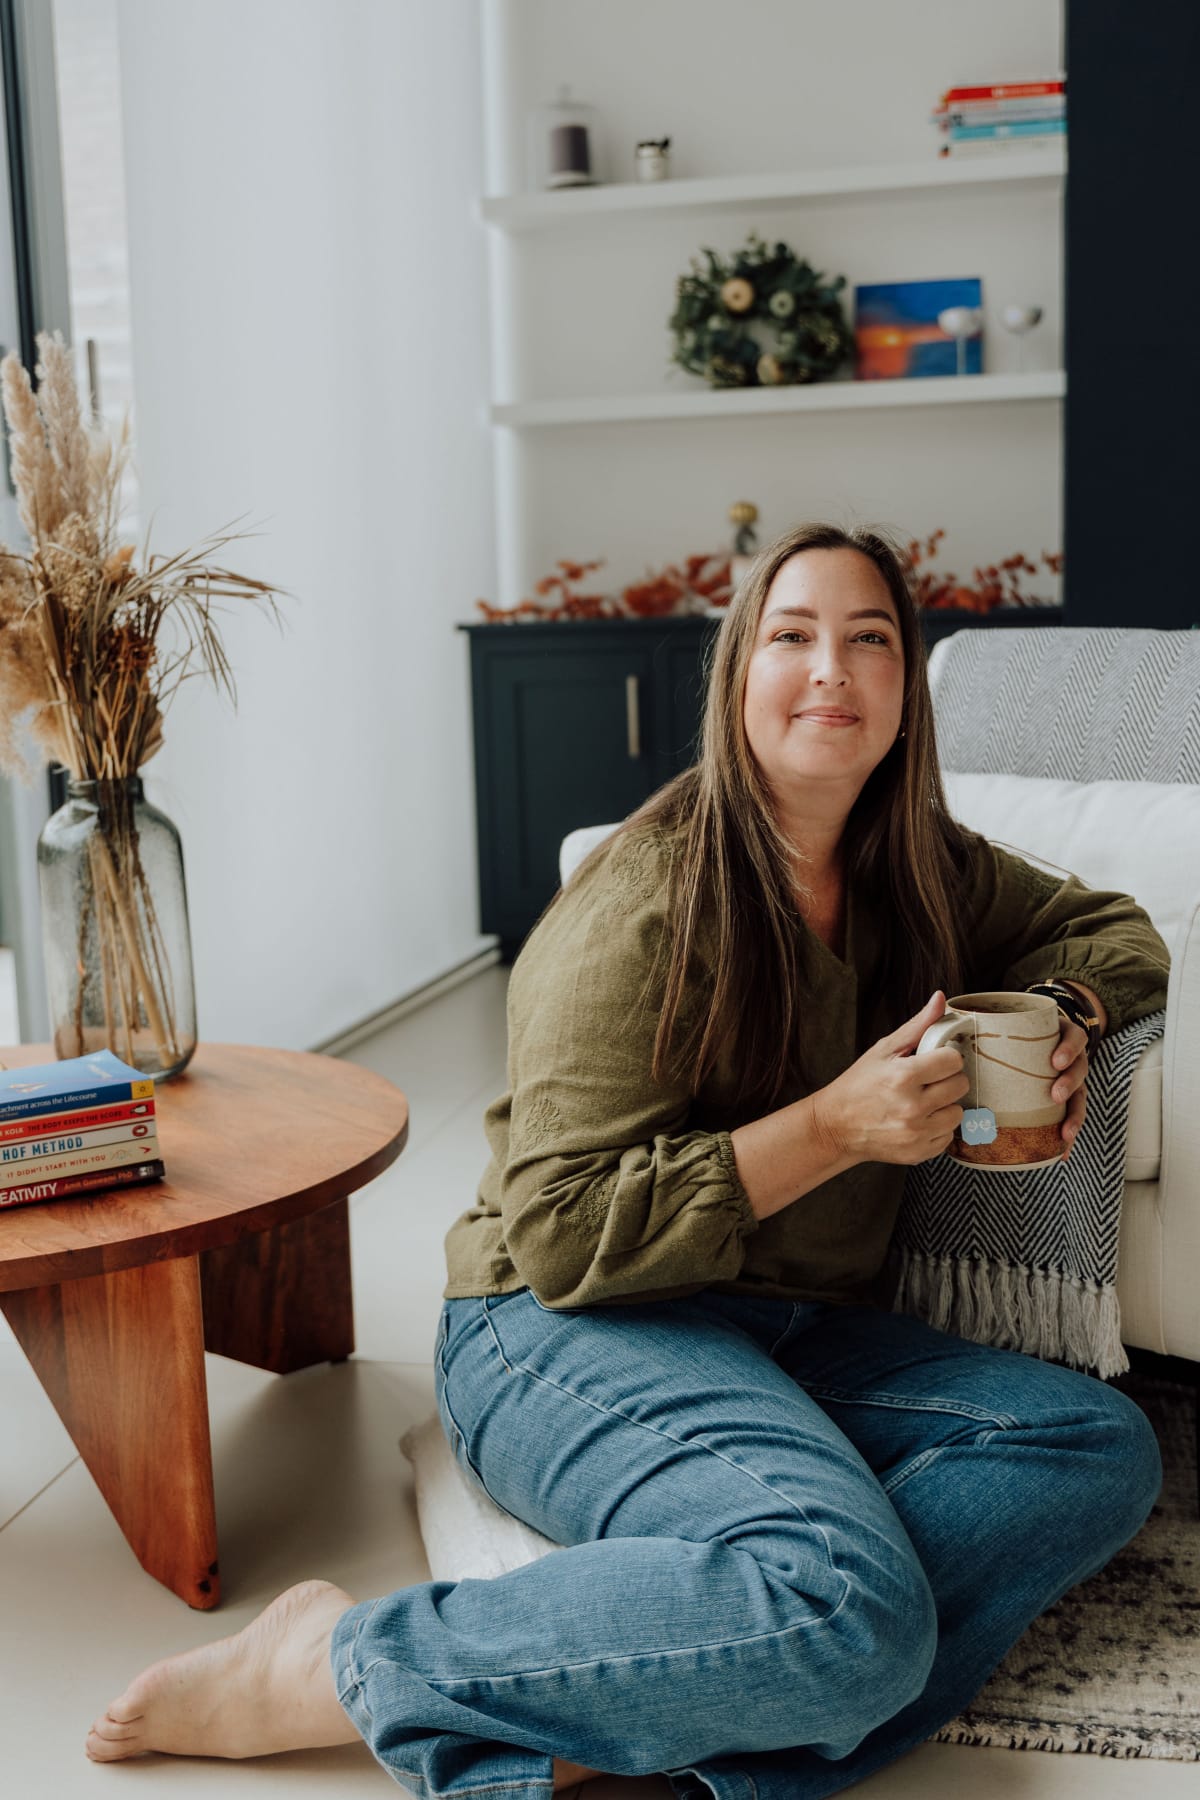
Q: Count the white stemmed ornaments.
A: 2